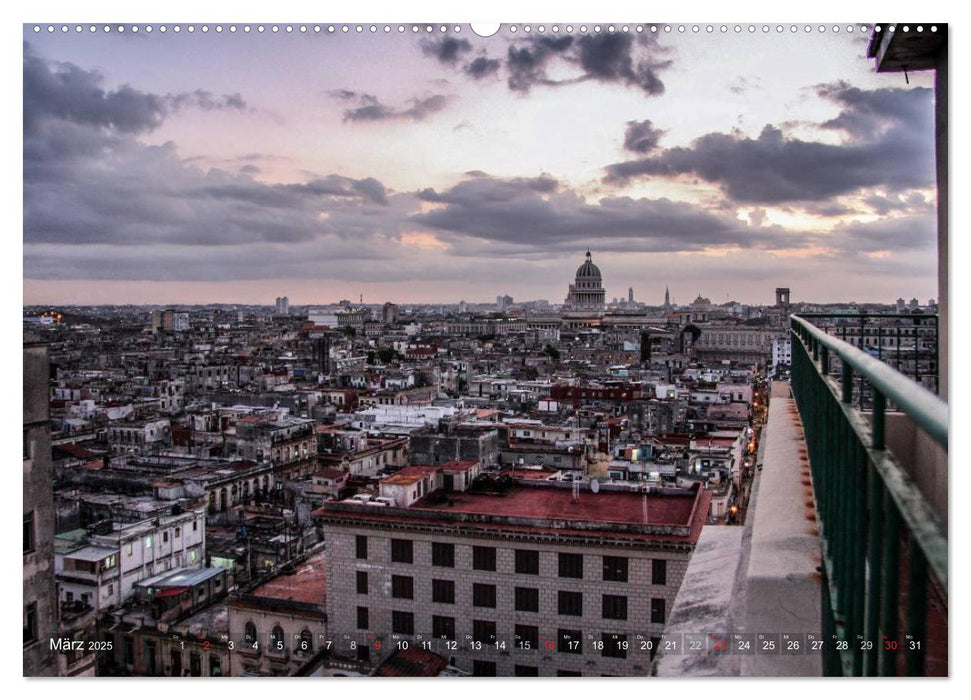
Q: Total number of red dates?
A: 5